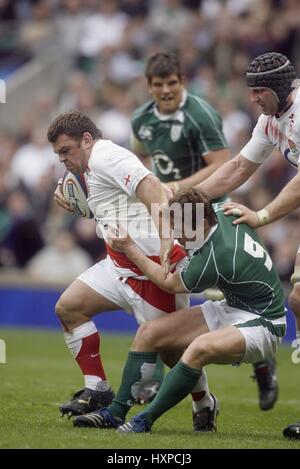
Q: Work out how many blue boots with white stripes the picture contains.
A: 2